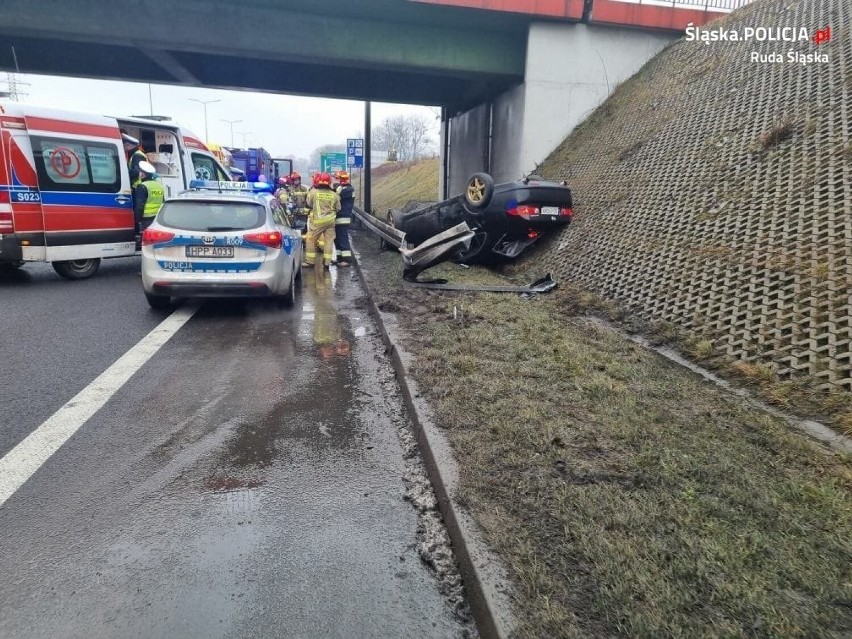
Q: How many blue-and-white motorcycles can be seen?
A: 0